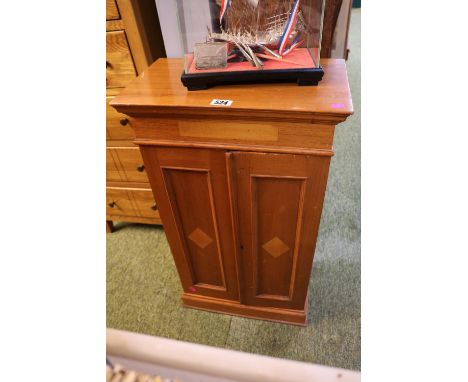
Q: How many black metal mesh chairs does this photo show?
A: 0